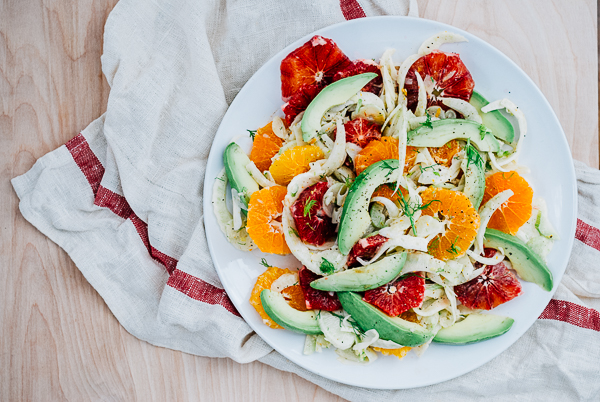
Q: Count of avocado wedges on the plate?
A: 11